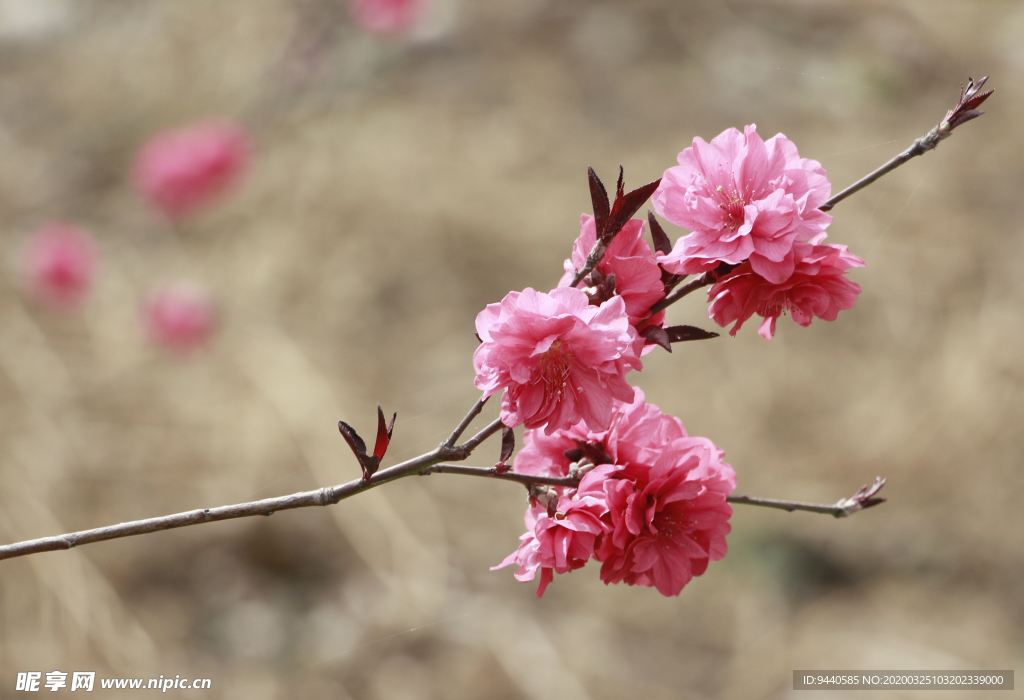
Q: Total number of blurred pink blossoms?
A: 4